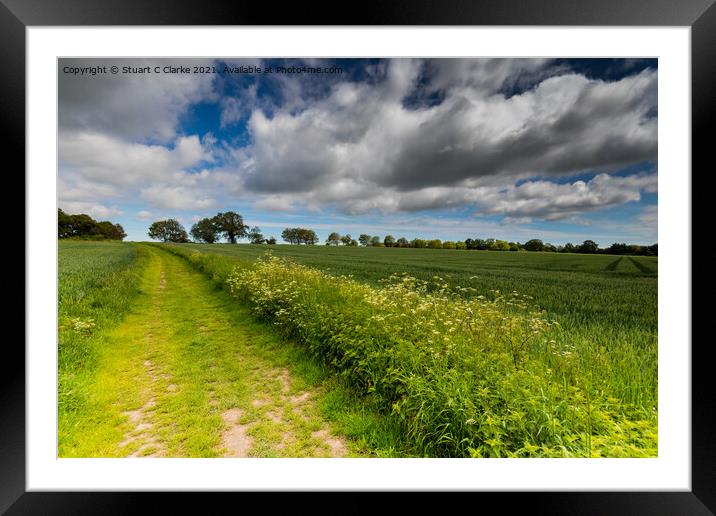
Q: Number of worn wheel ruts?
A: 2